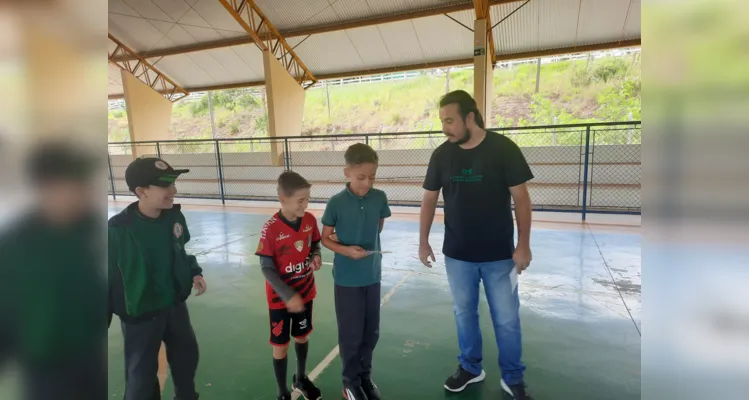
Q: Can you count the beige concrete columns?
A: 3